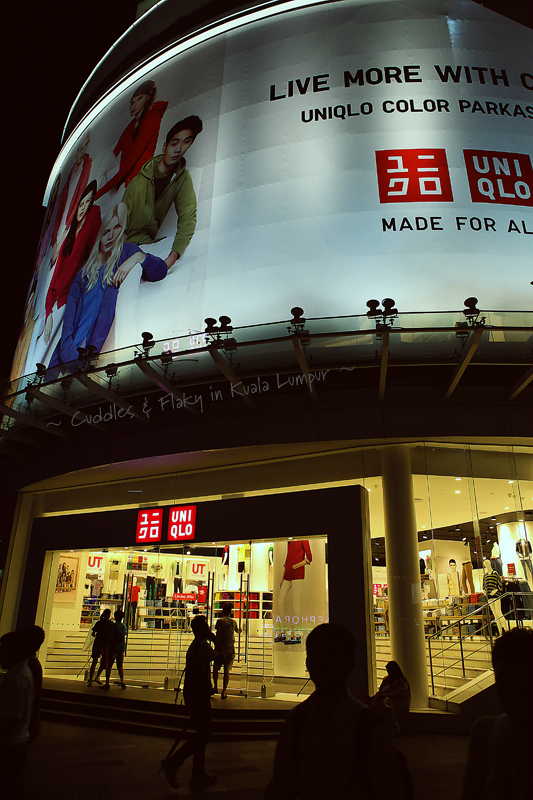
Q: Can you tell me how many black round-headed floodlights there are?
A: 10